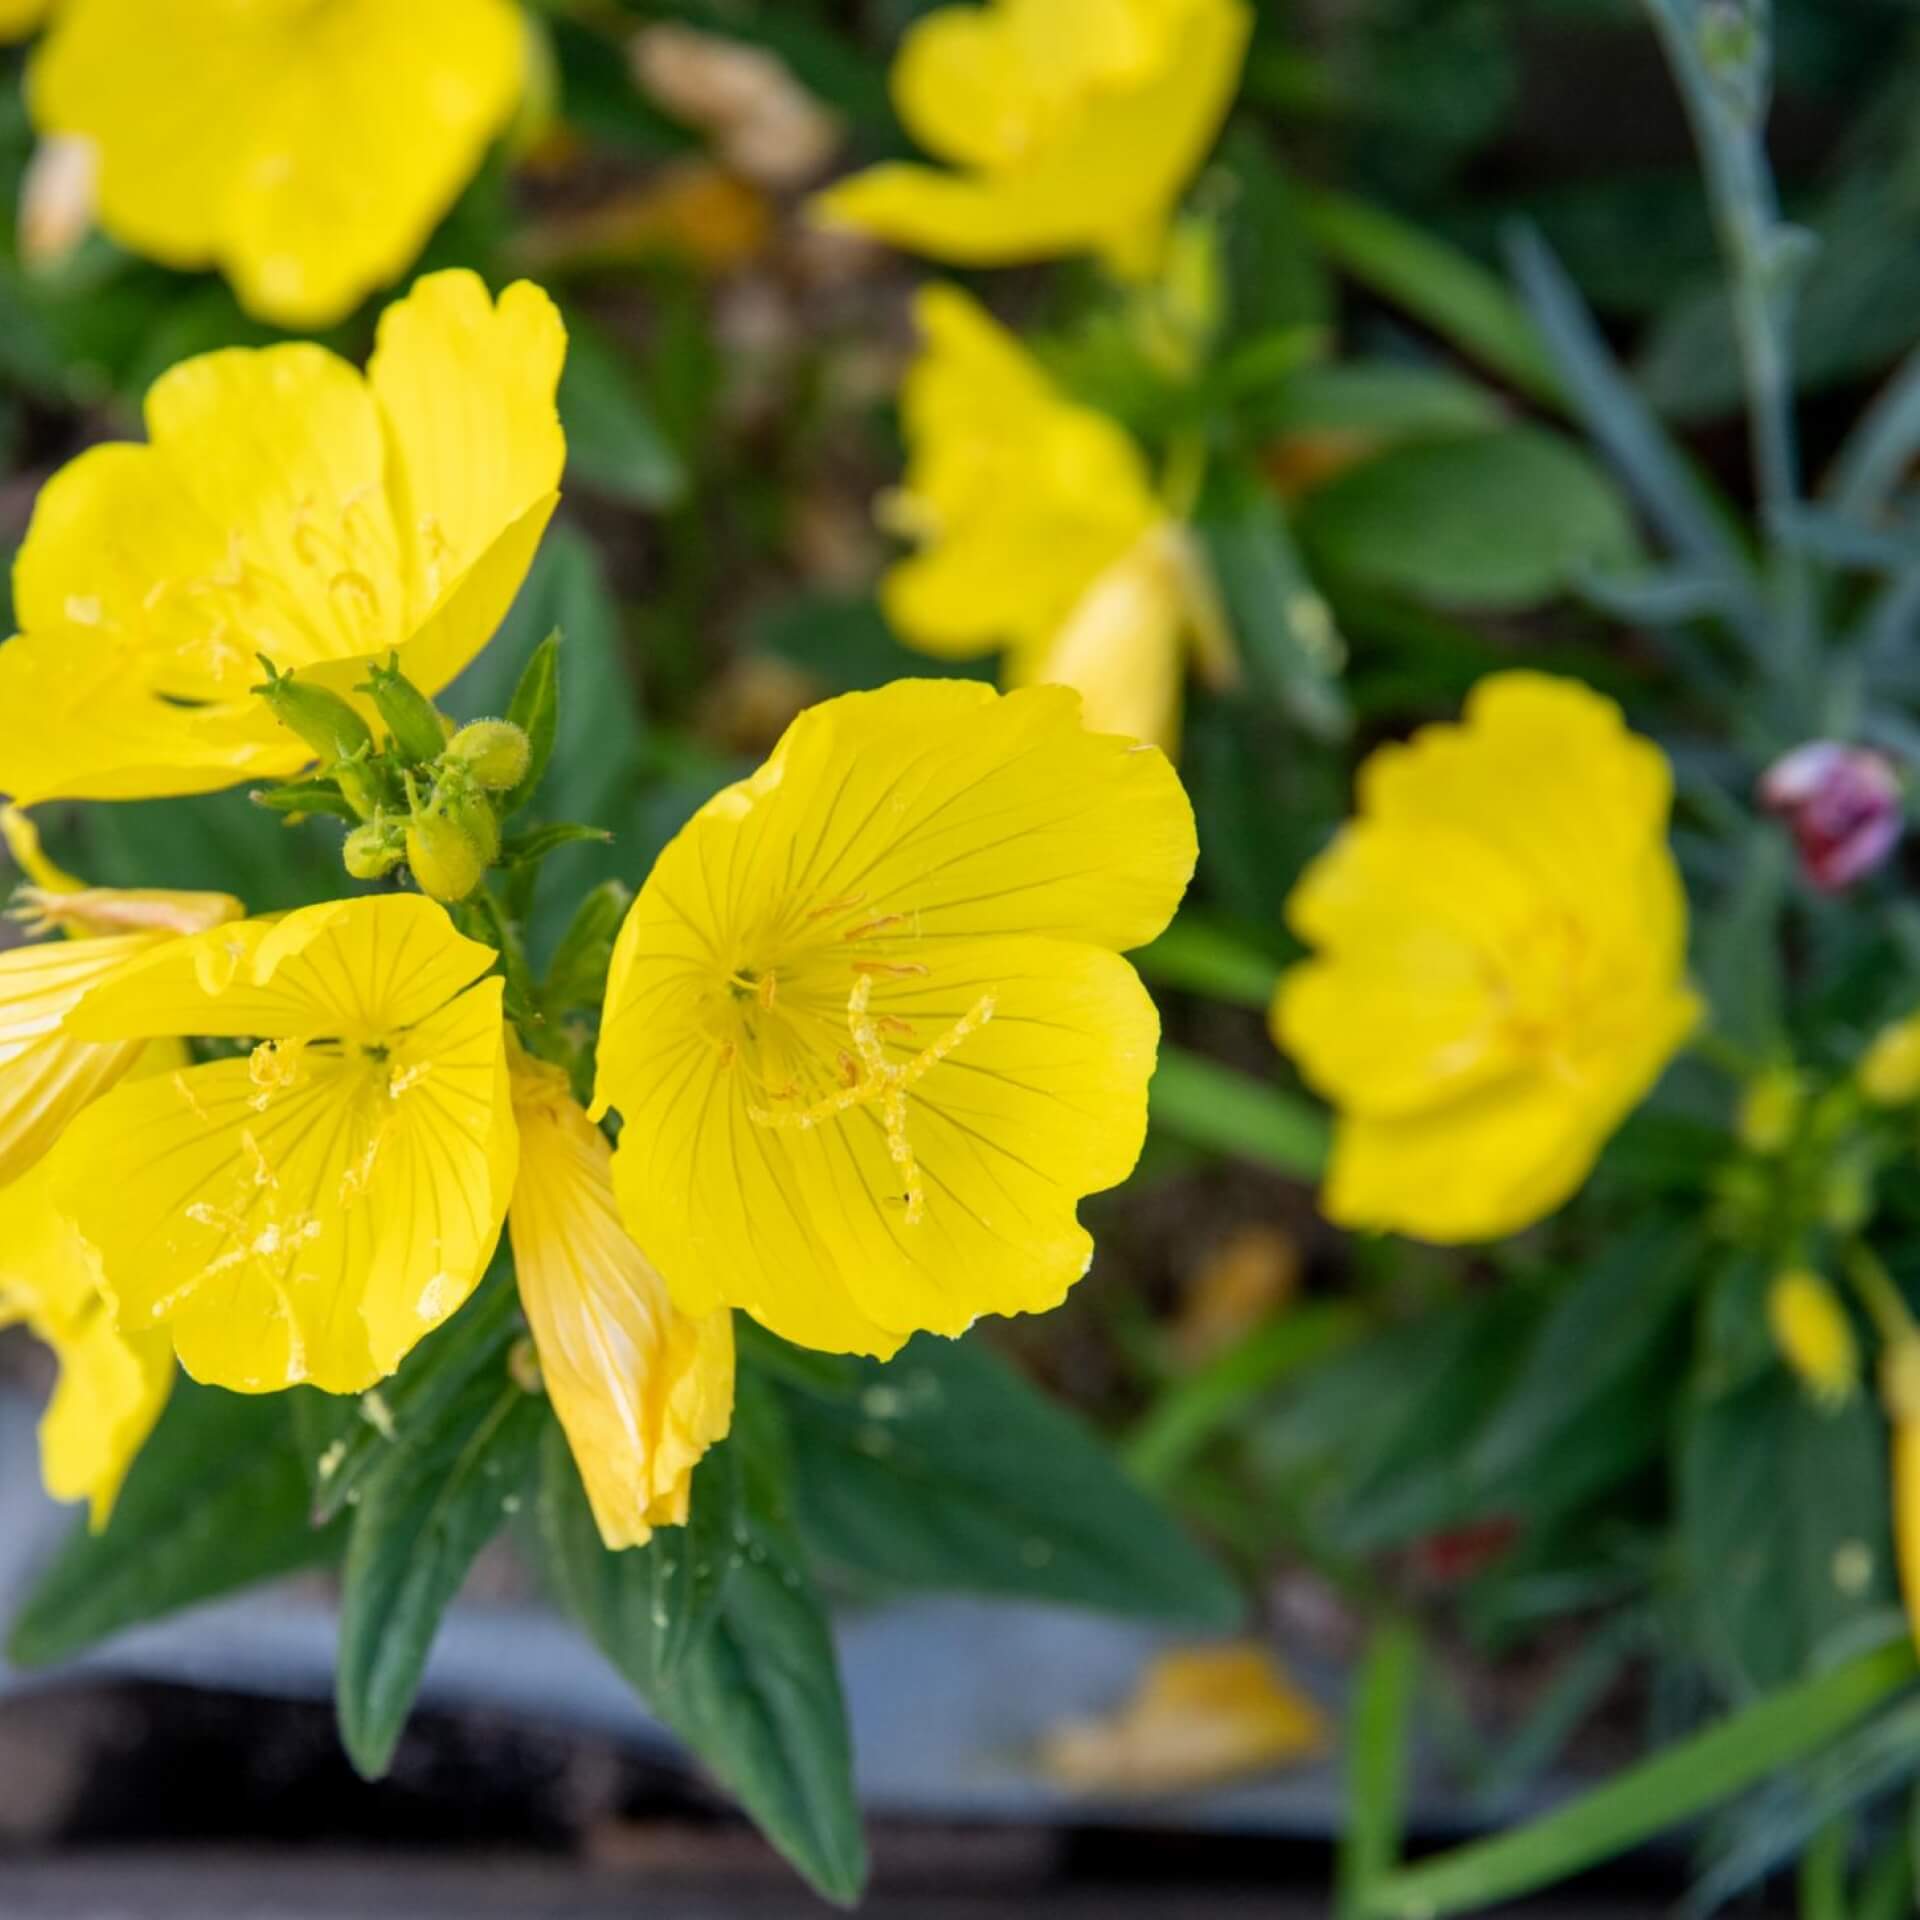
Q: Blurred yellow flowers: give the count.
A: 4